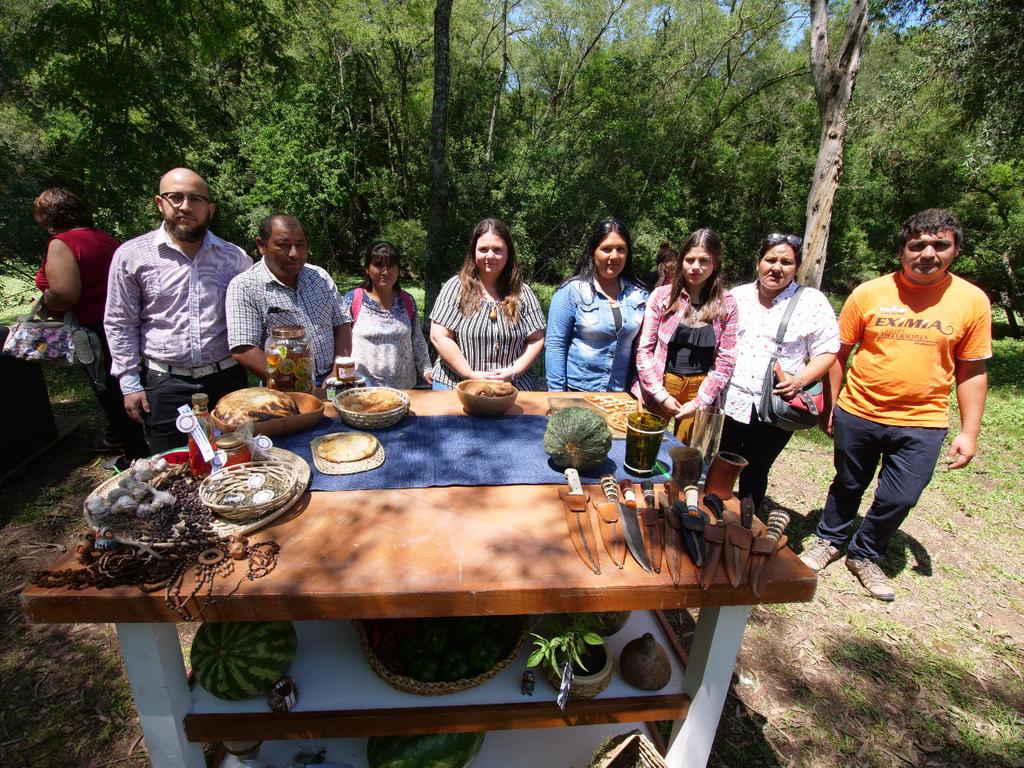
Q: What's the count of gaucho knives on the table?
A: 9